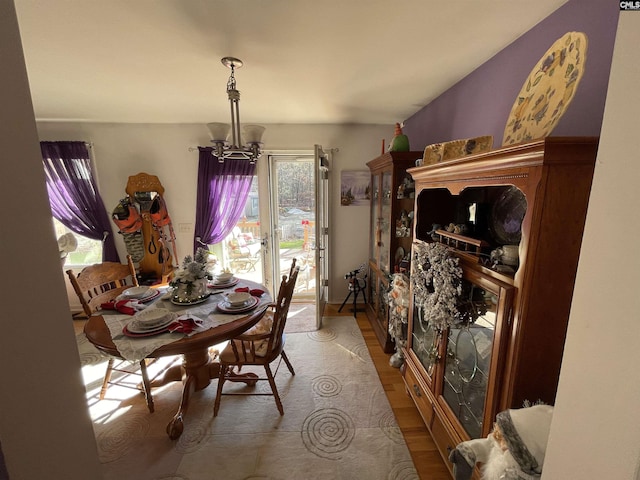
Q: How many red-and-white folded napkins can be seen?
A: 3